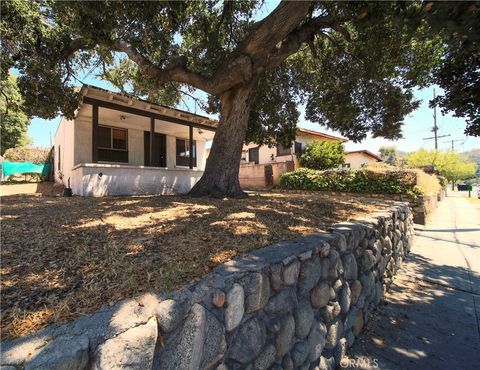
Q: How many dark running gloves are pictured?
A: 0